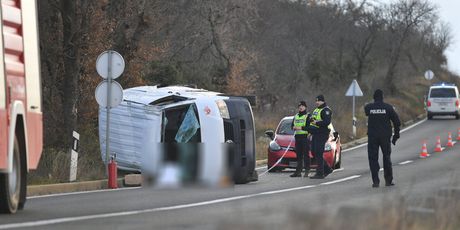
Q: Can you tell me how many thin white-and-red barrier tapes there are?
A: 1